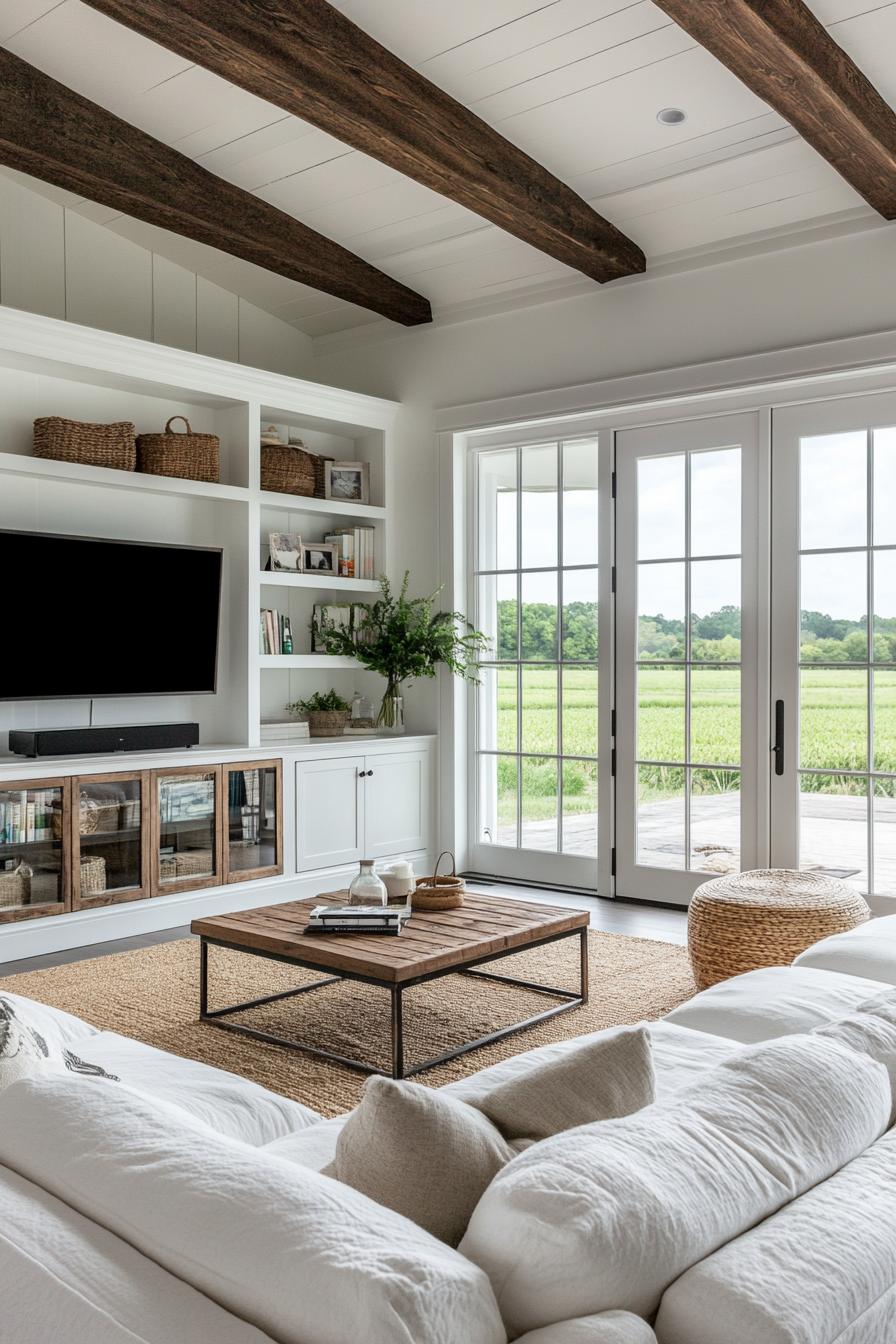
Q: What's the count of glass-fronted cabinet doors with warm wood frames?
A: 4